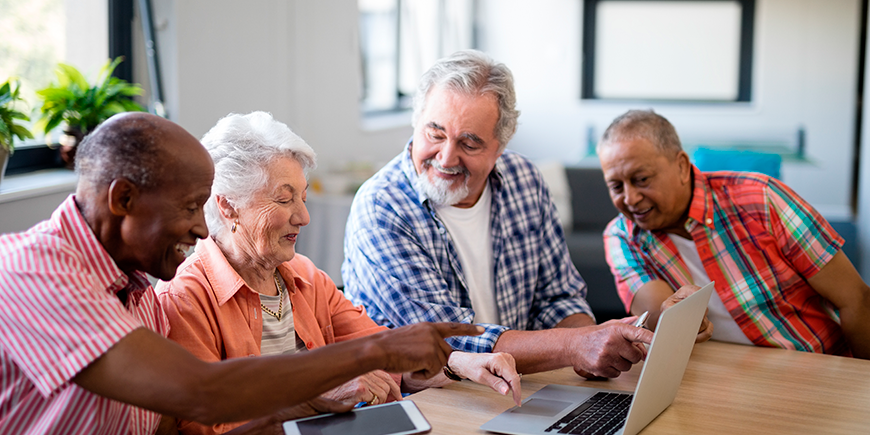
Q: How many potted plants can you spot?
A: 2